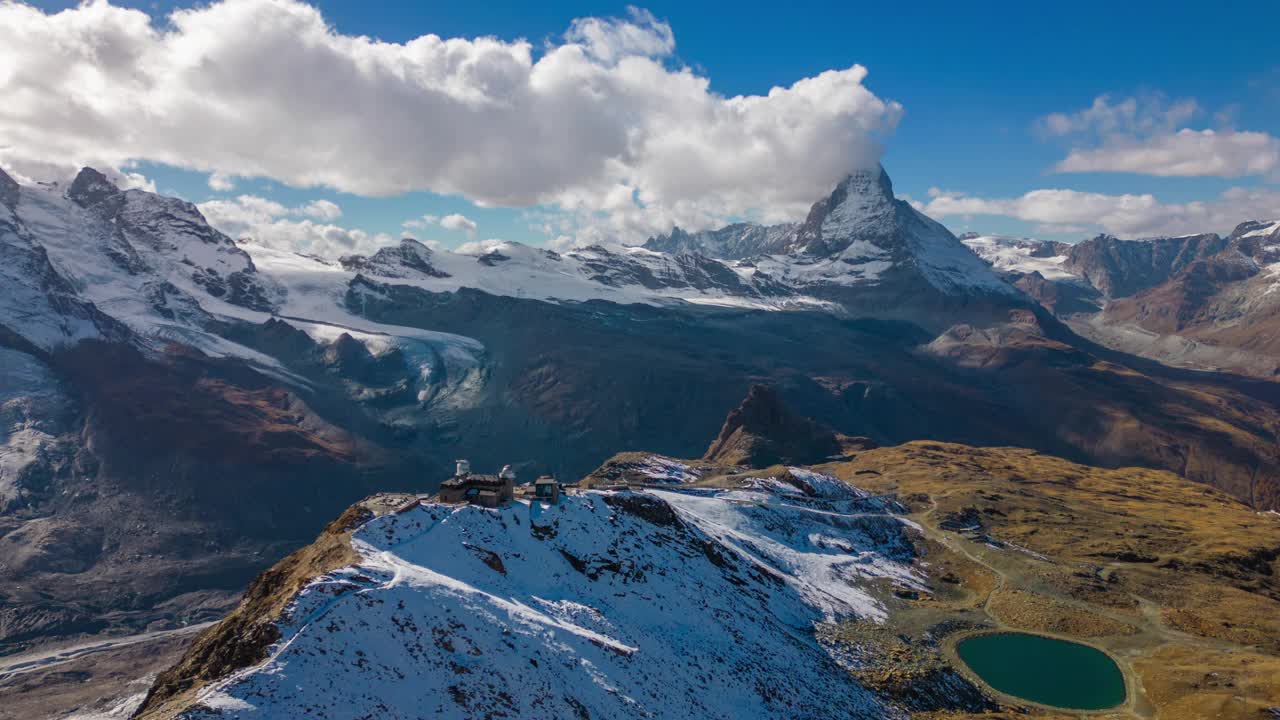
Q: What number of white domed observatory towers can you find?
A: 2